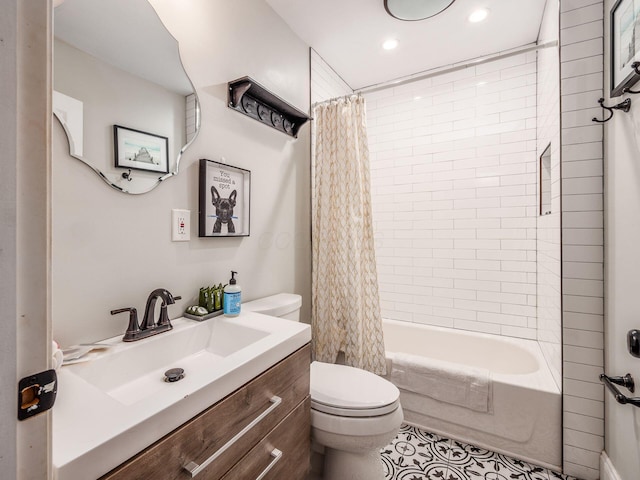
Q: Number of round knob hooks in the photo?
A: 4